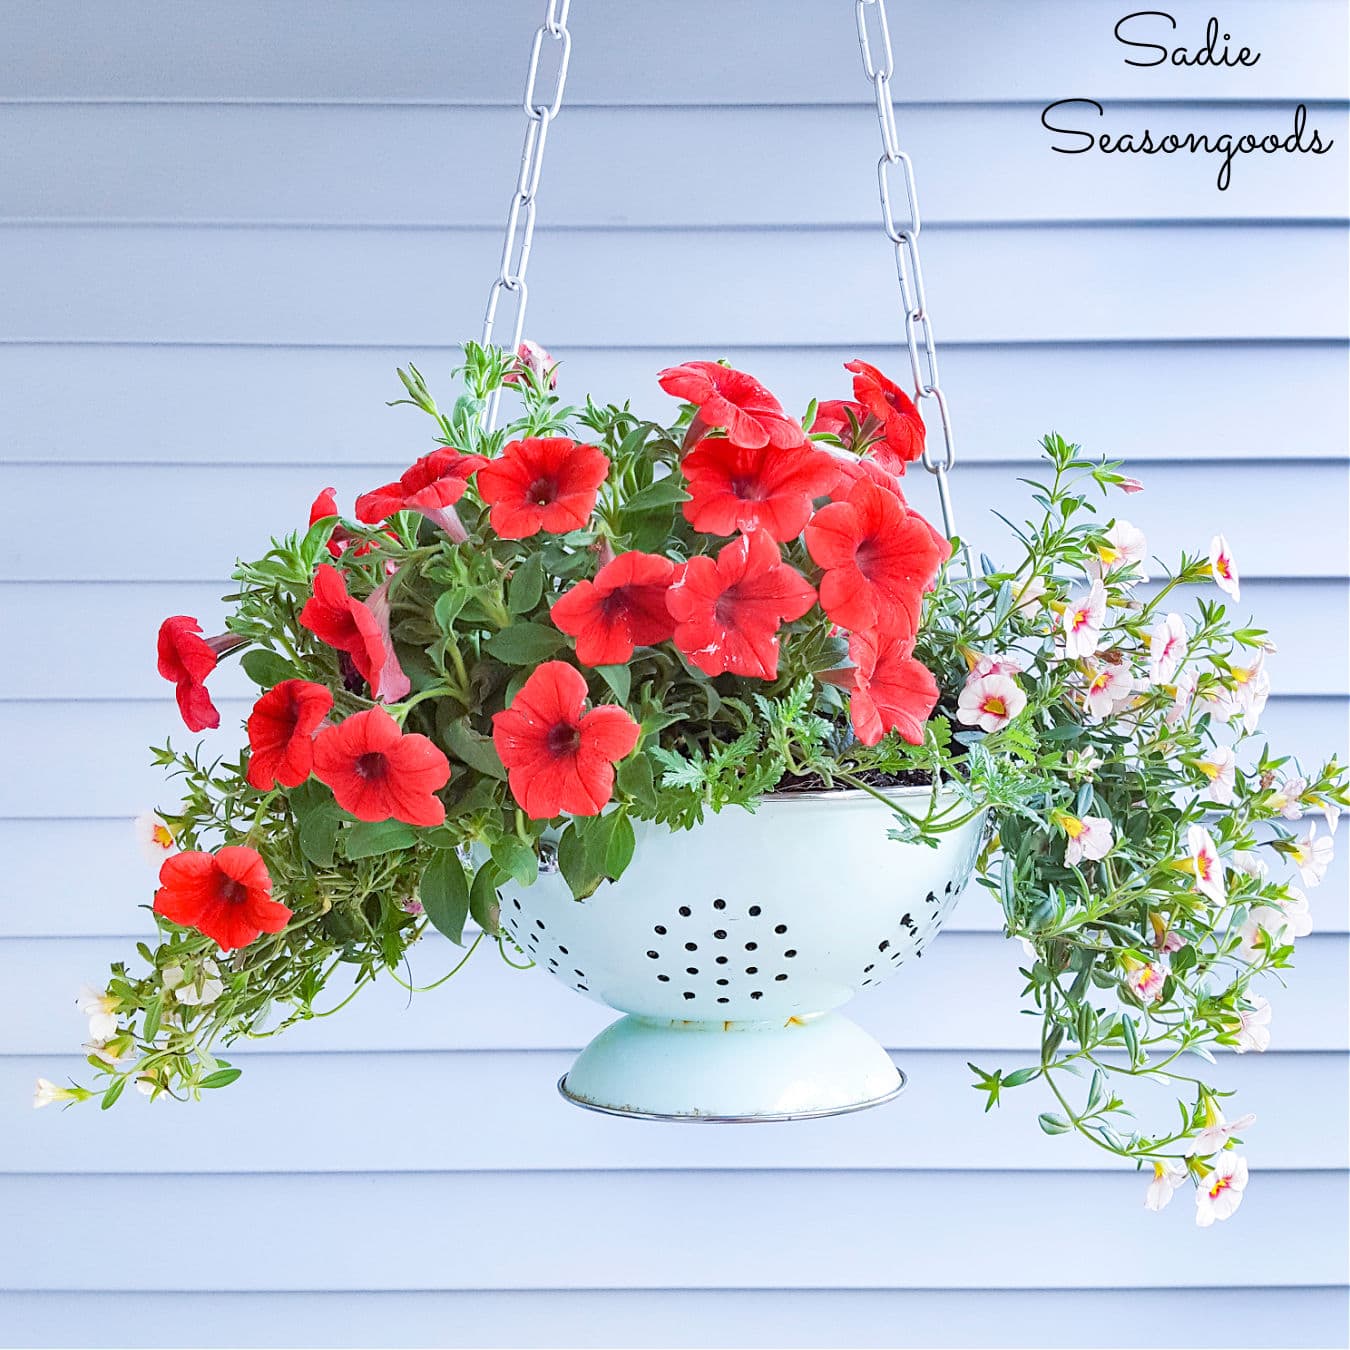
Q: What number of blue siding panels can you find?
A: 12